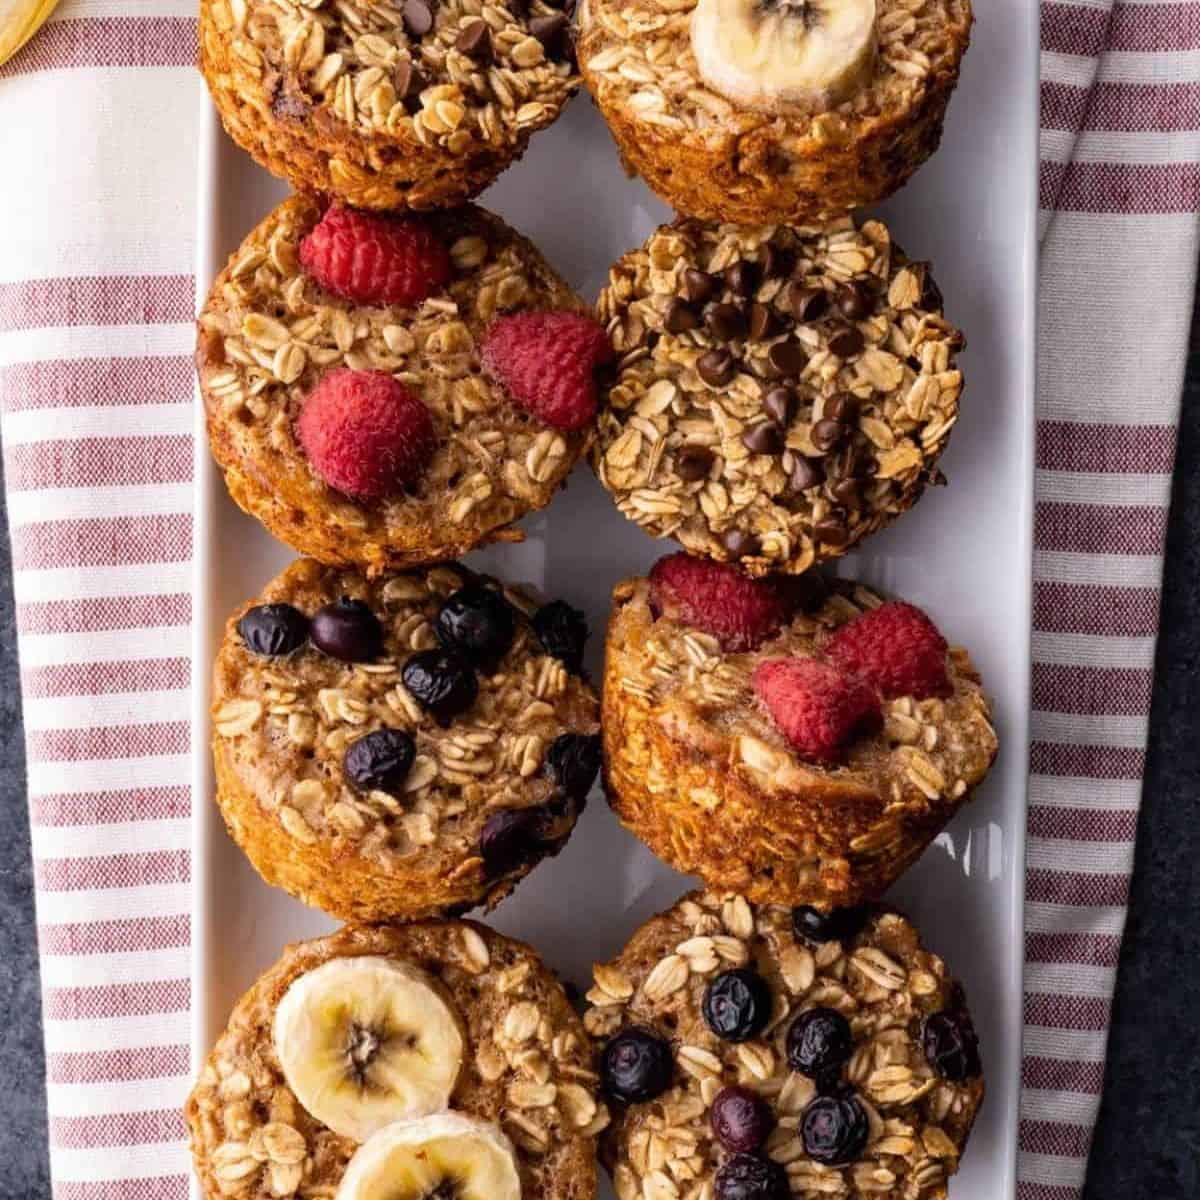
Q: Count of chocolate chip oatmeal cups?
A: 2